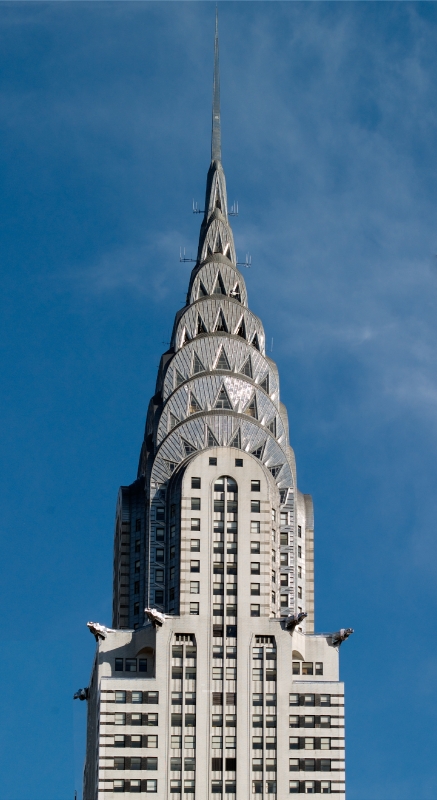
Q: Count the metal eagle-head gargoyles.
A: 5